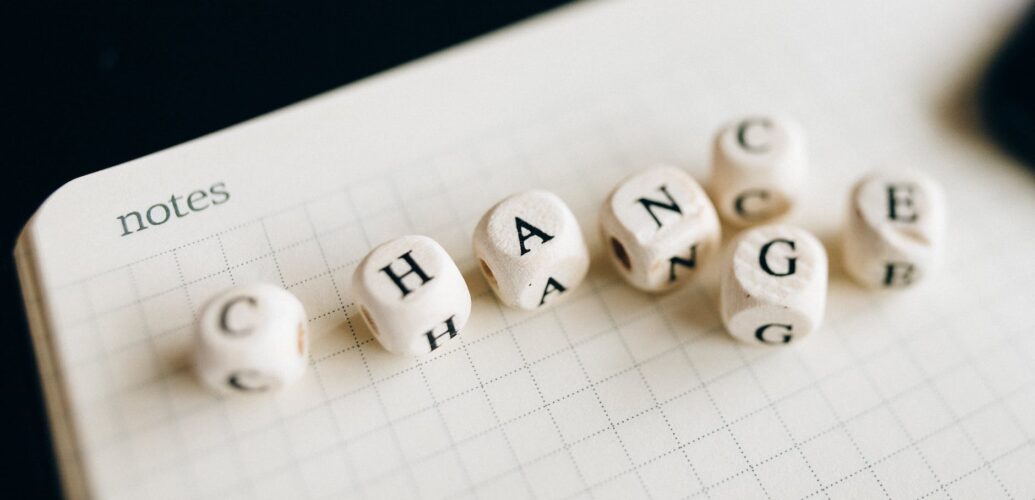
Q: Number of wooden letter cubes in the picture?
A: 7